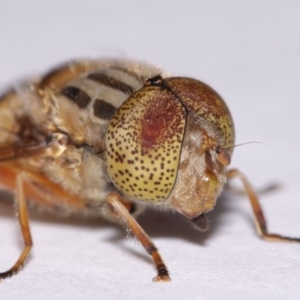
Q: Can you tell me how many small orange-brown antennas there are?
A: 2